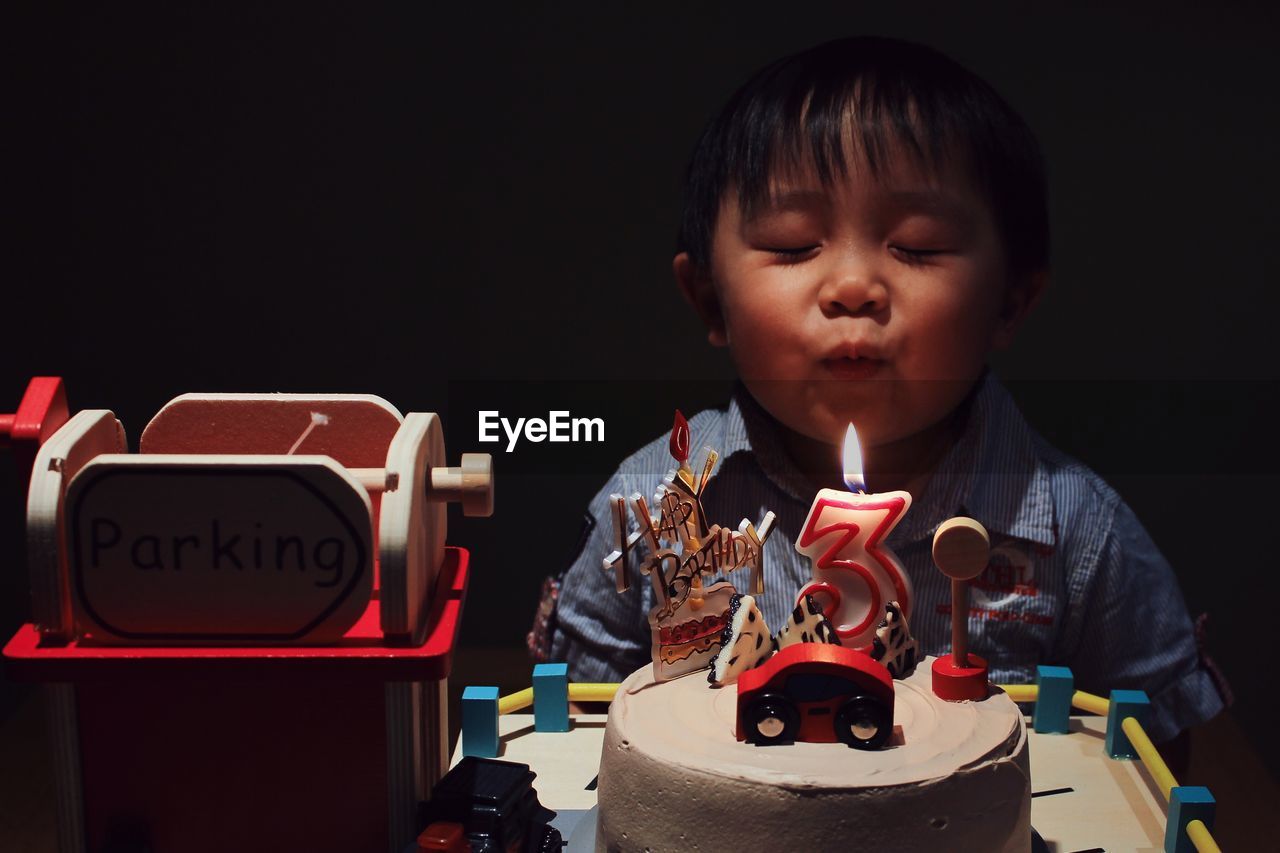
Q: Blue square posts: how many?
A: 5